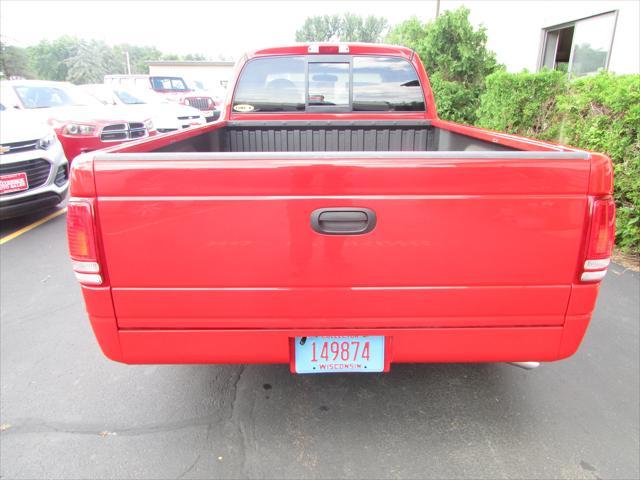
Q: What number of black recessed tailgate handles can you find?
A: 1